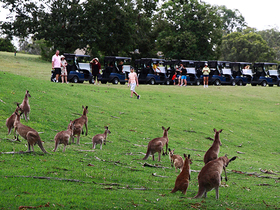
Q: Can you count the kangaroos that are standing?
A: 11